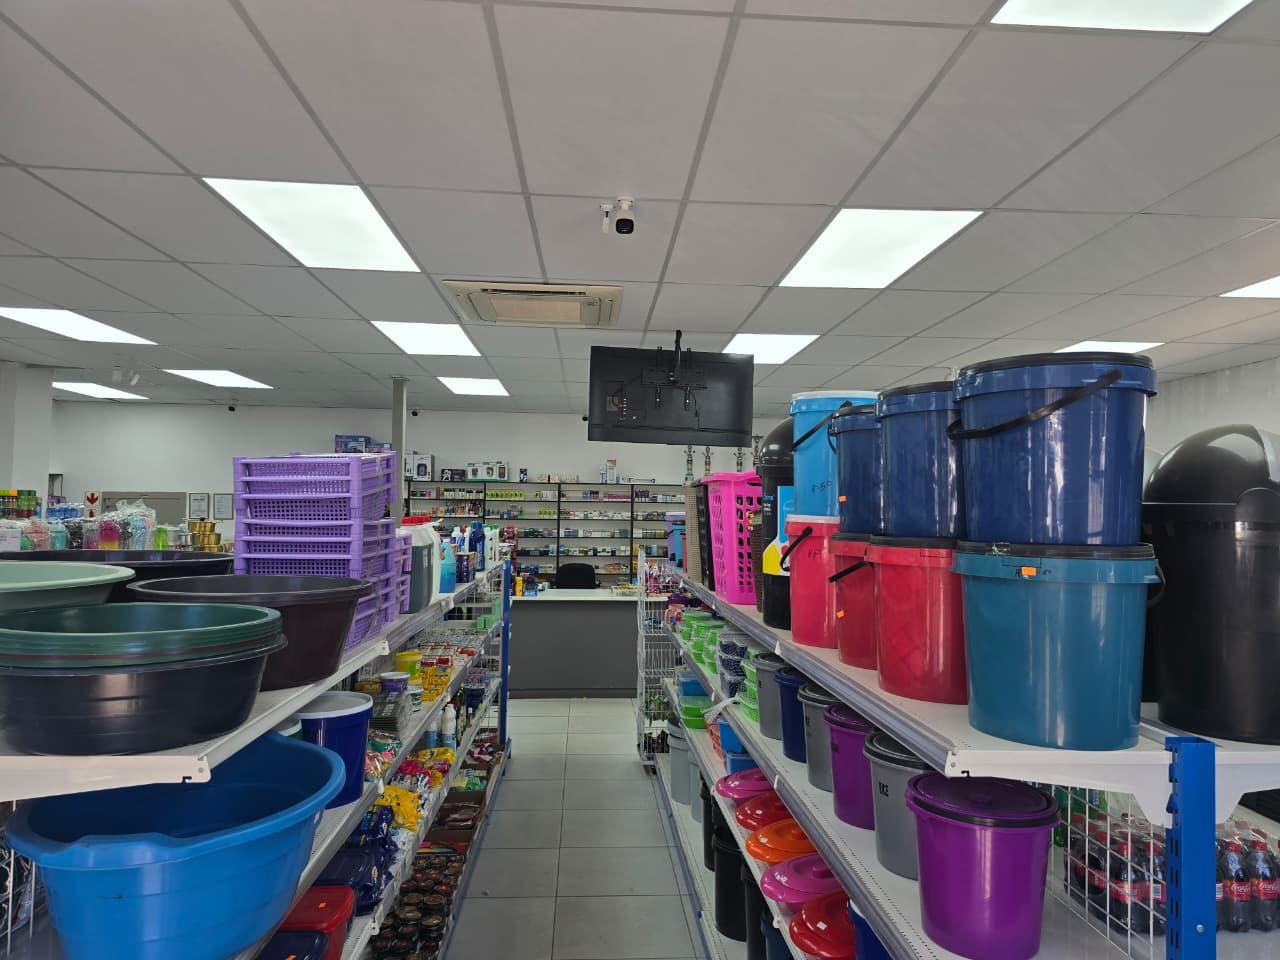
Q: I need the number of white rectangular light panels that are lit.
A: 11